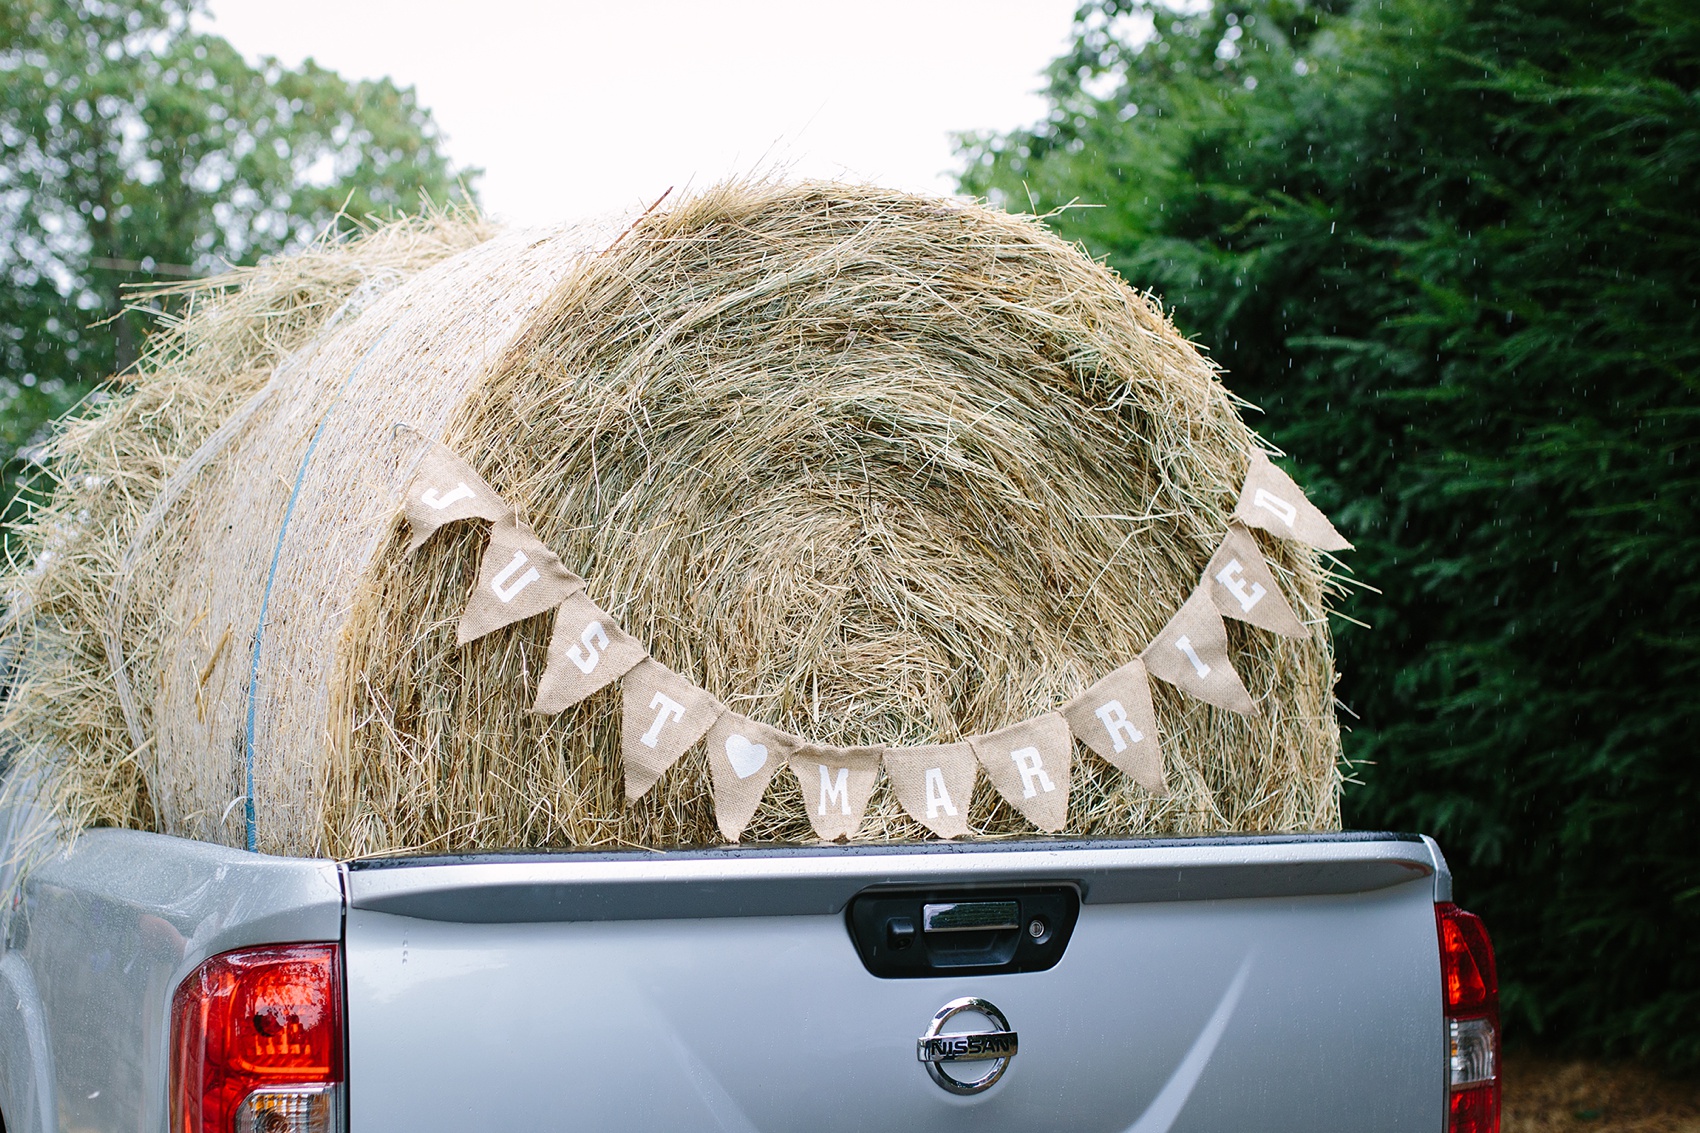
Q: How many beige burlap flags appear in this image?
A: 12